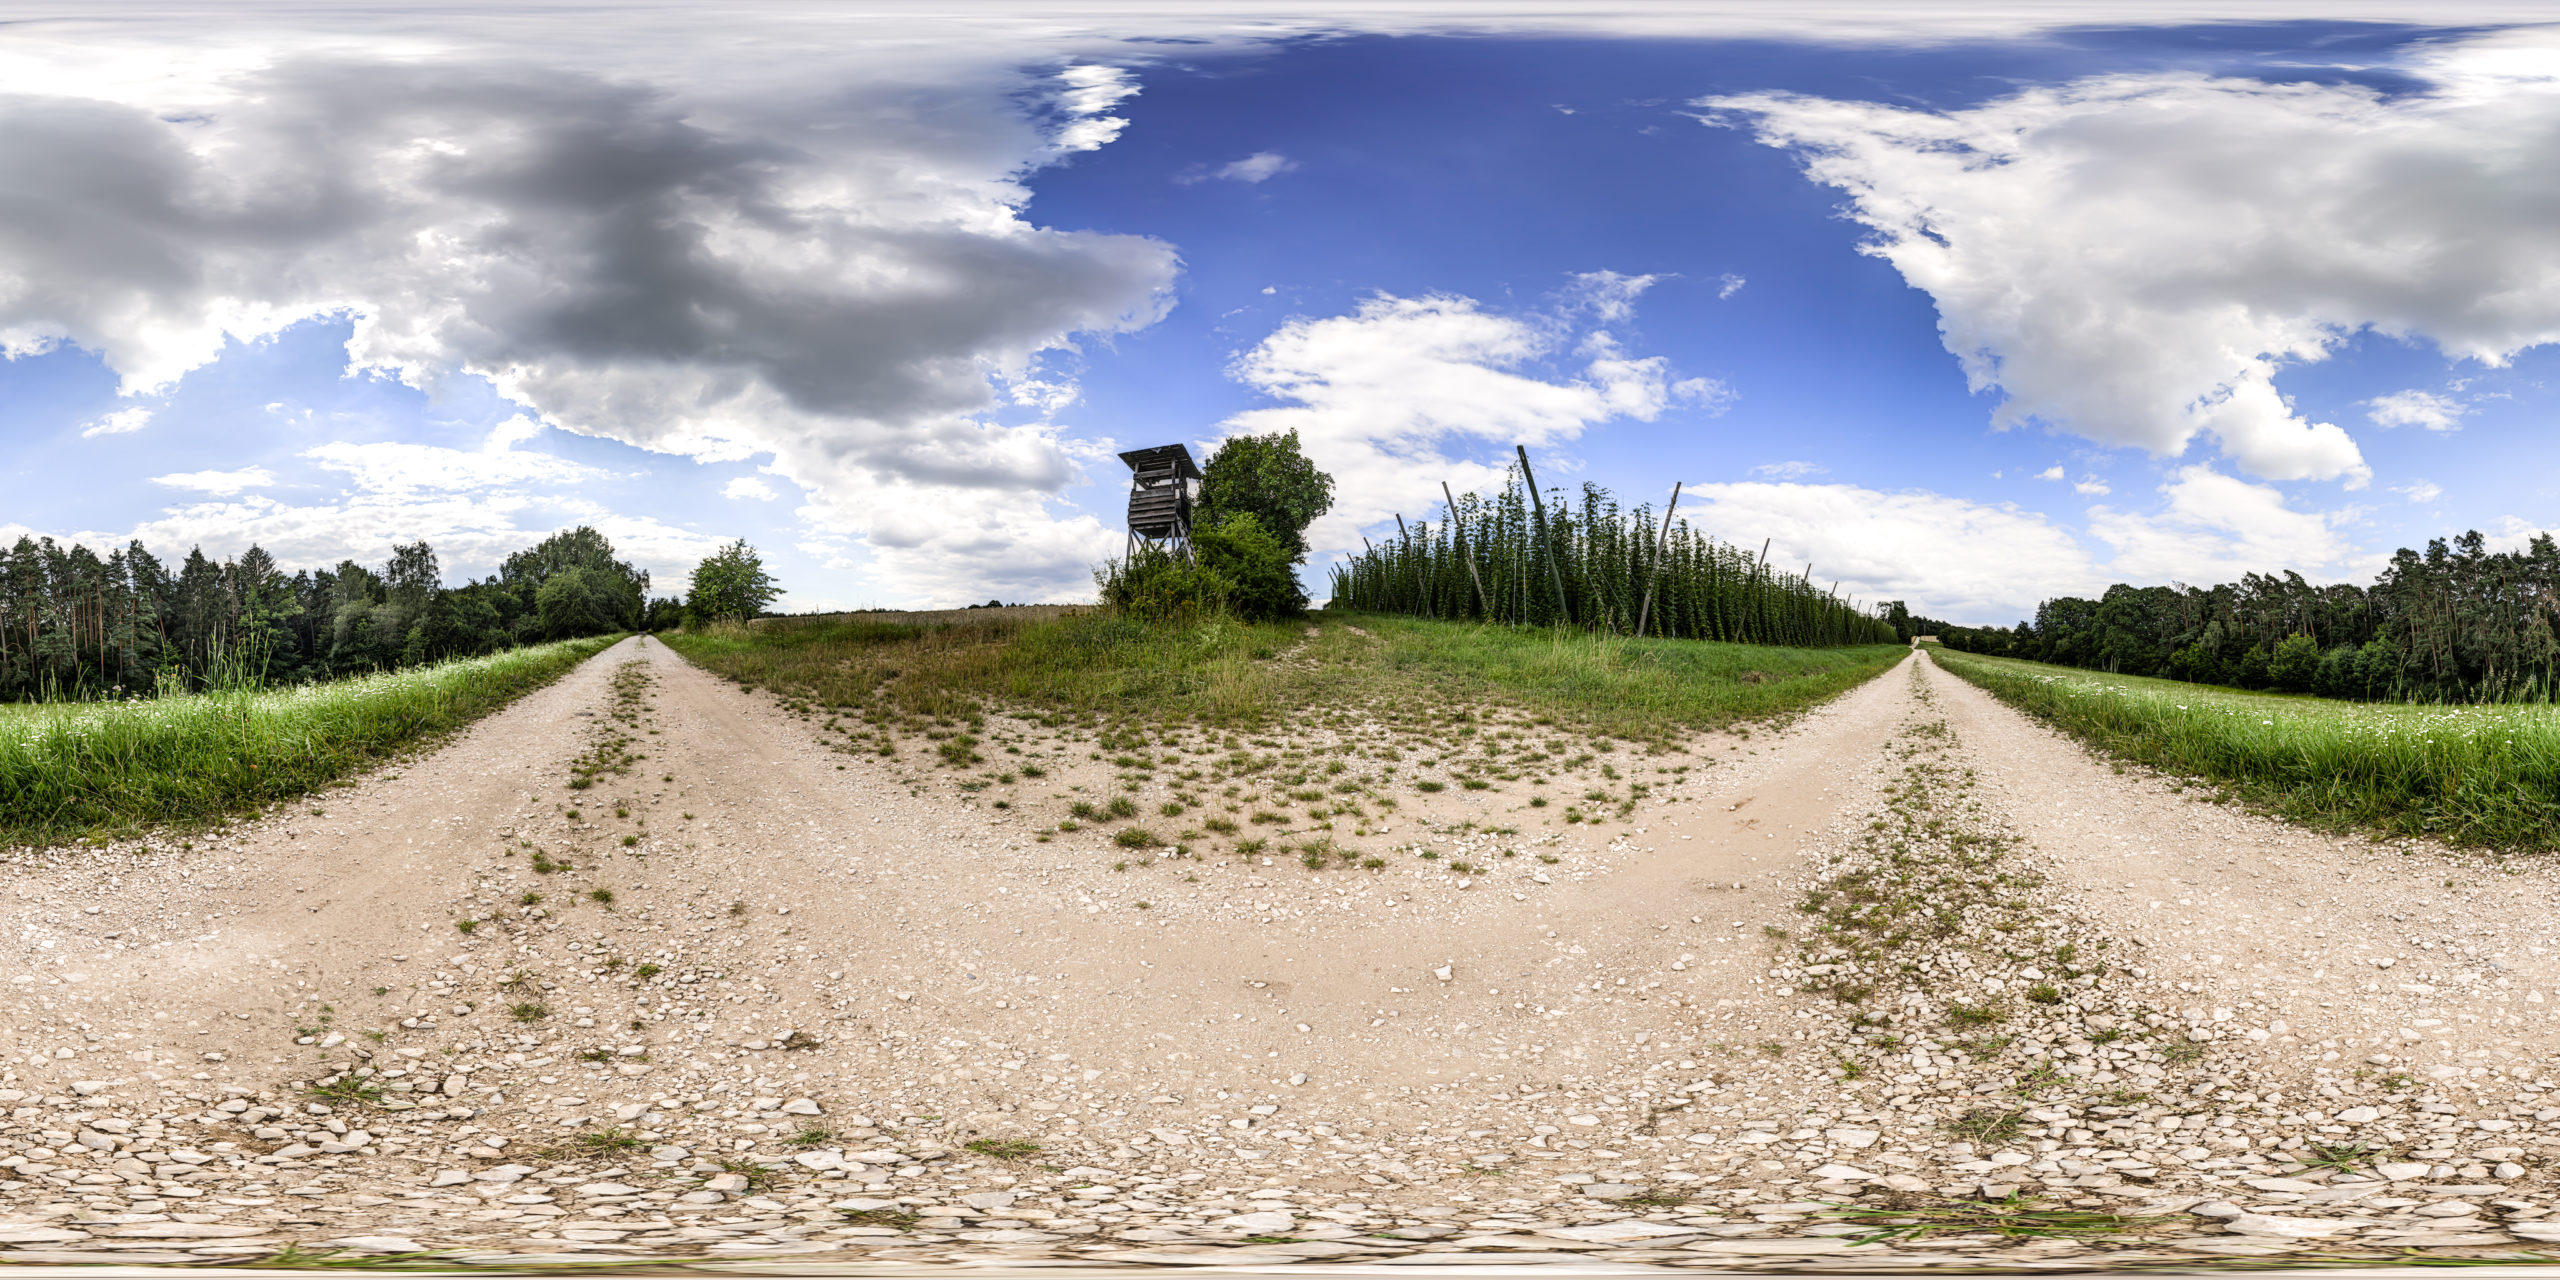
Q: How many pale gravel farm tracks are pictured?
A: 2